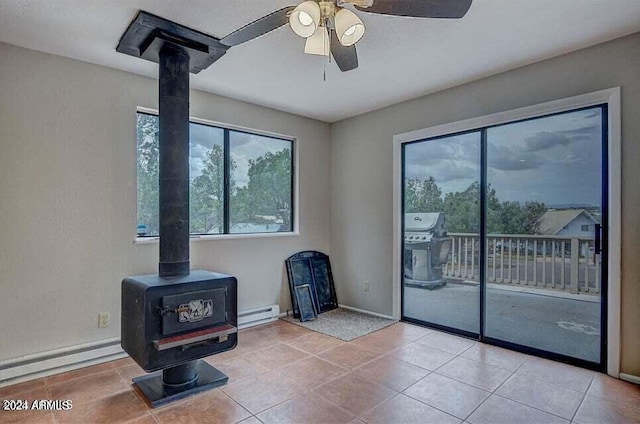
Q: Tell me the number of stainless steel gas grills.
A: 1